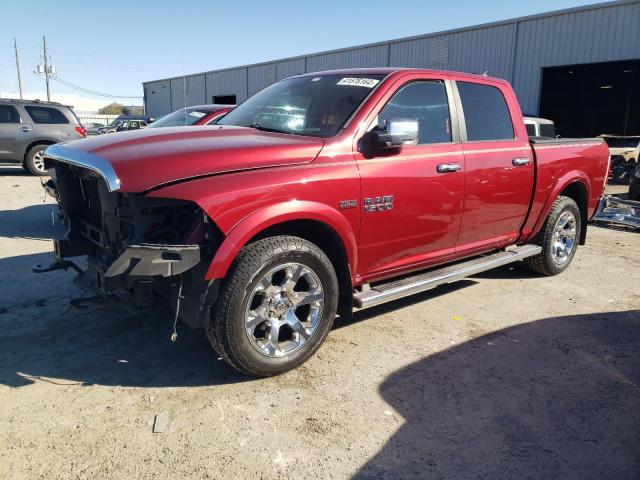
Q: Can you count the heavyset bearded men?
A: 0